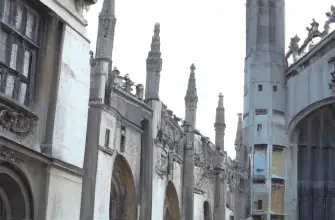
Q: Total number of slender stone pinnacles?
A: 5